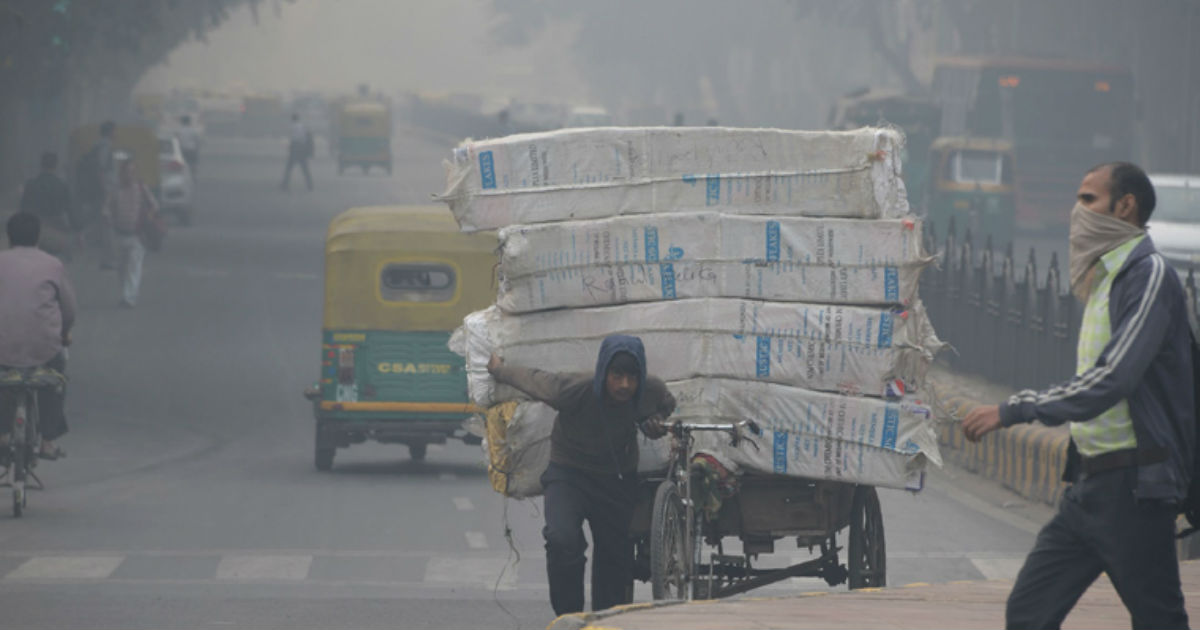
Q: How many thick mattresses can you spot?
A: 4